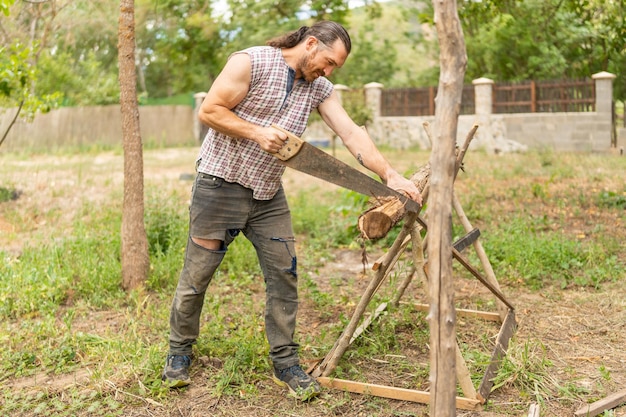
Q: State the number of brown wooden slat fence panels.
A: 2